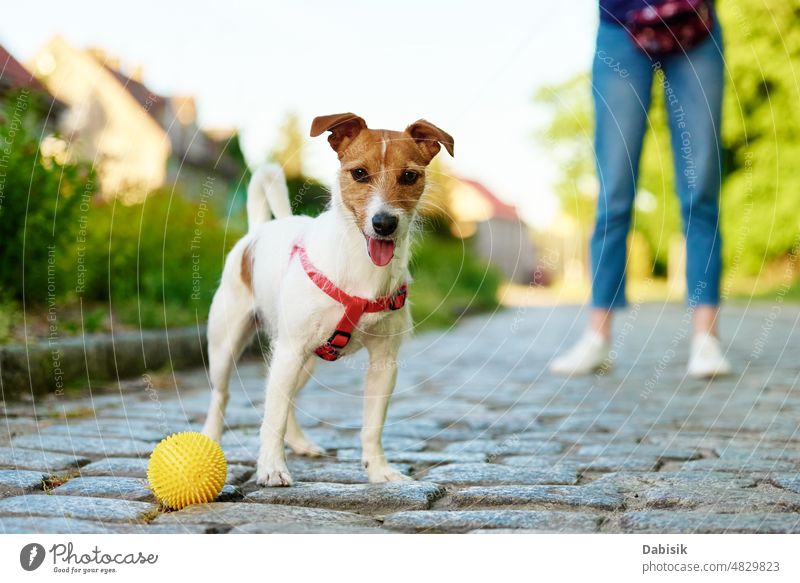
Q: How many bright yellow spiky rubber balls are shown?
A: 1